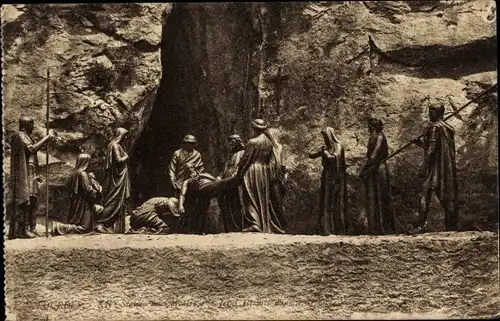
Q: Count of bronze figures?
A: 11